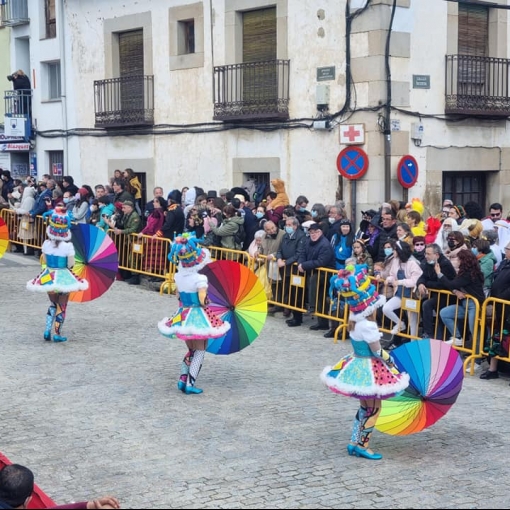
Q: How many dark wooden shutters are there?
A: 3